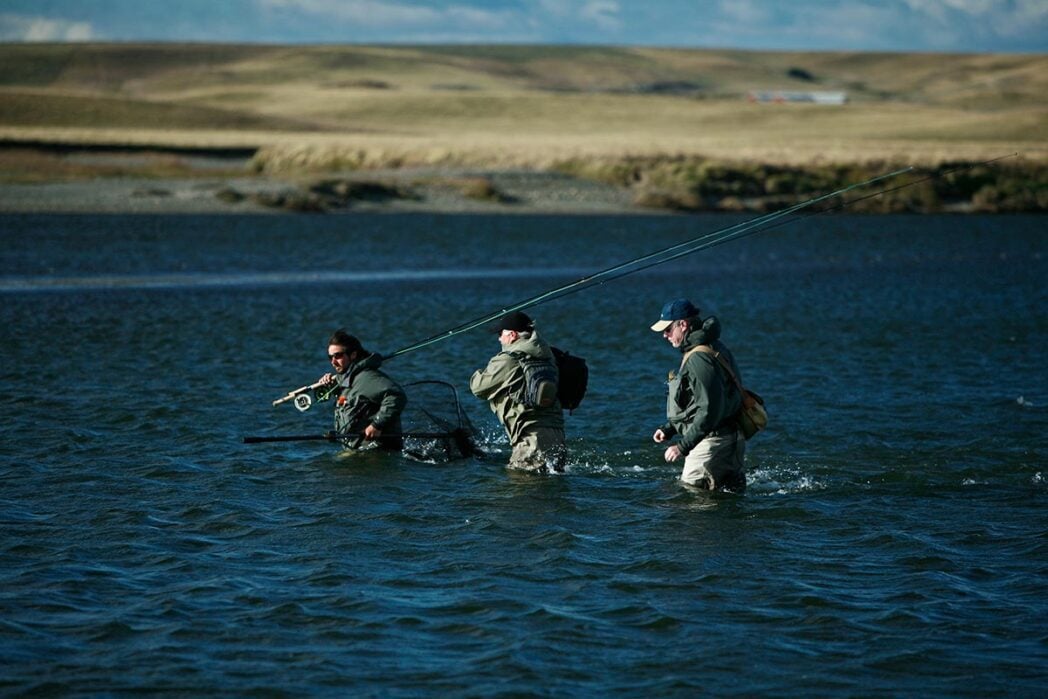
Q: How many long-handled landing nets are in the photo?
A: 1